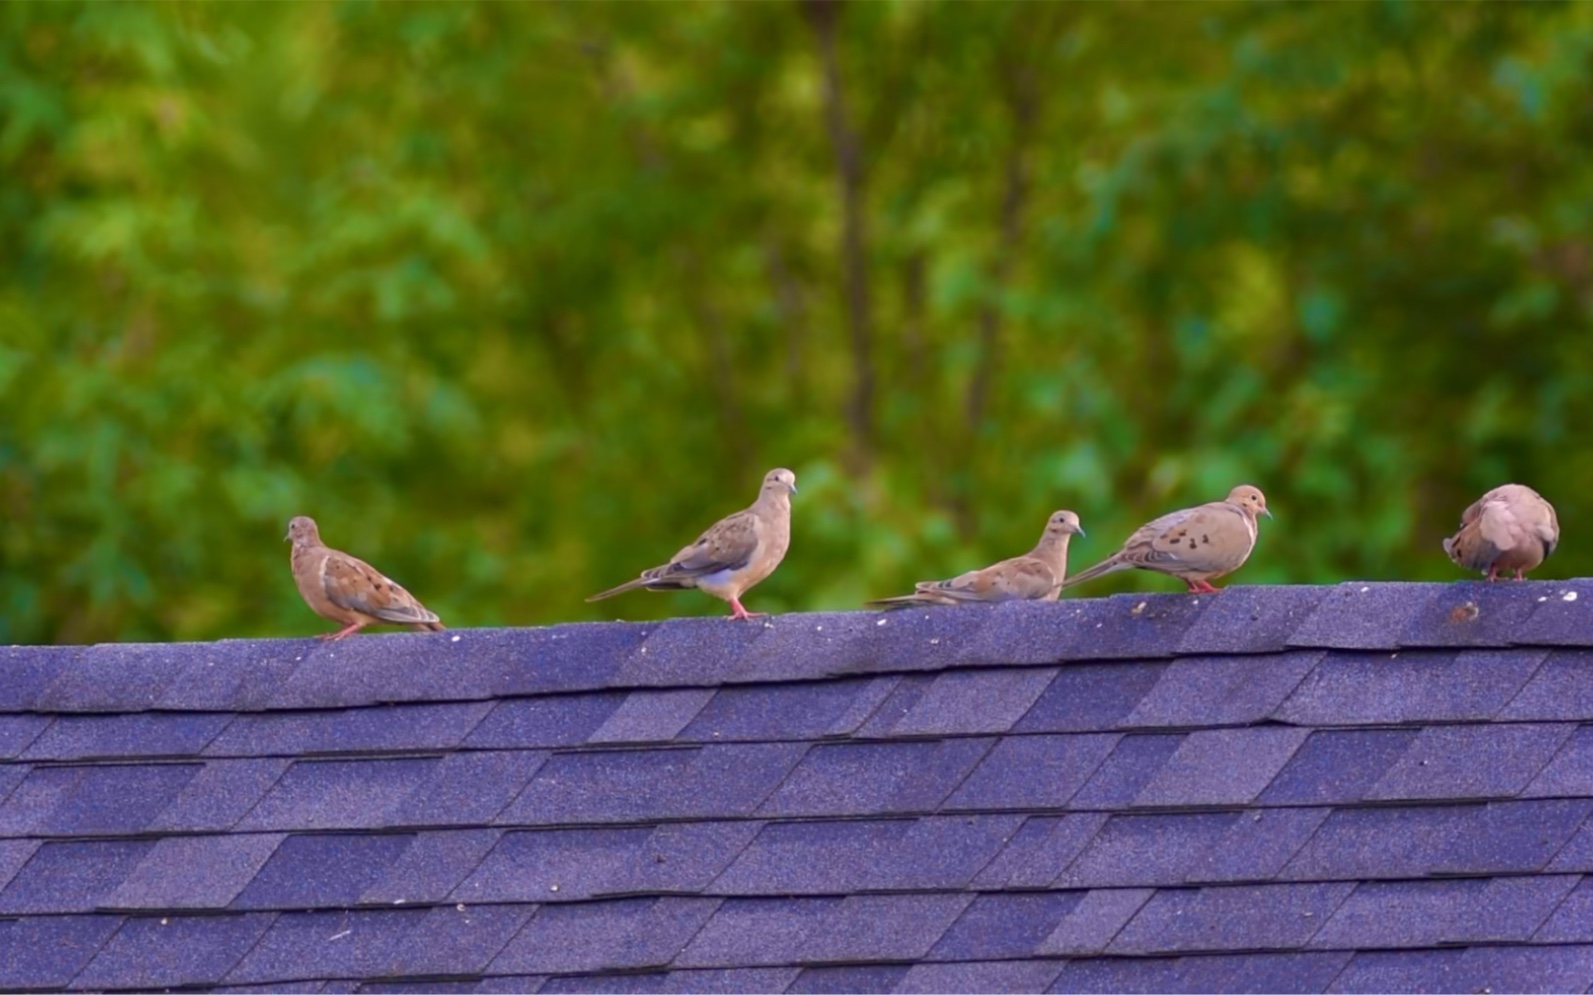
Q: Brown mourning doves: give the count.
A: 5